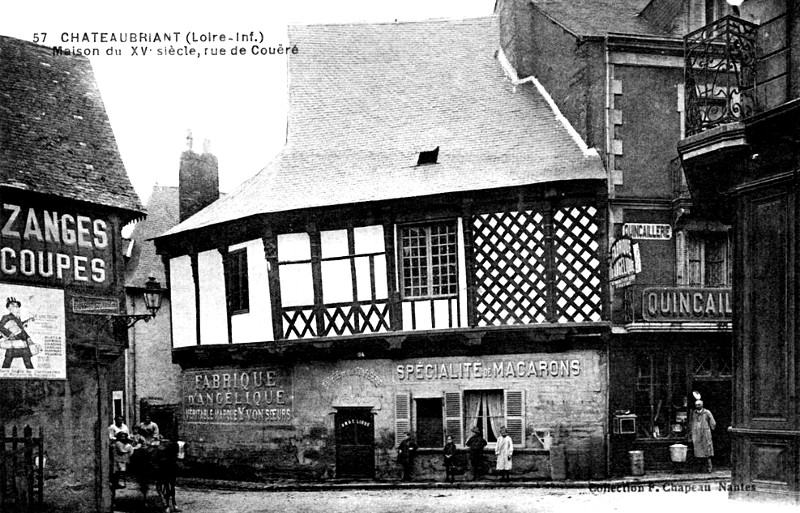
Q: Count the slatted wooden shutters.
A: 3